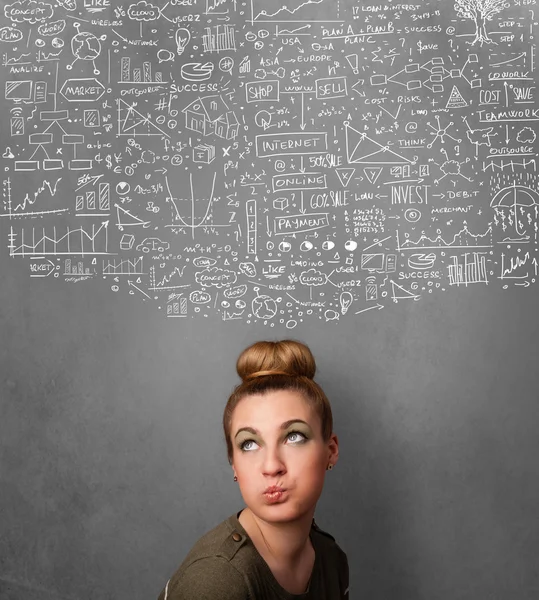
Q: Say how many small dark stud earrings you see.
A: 2